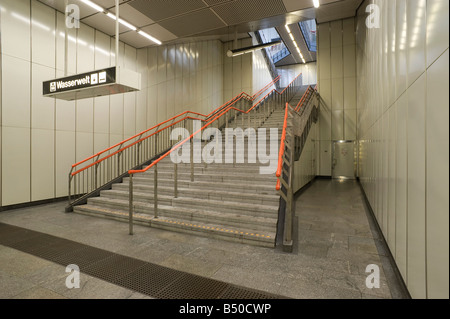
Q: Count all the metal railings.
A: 3